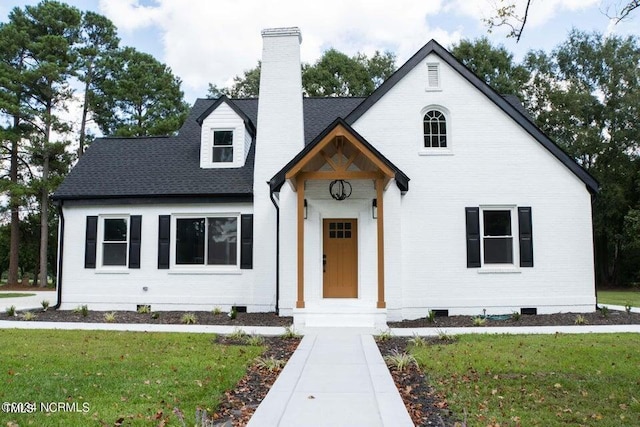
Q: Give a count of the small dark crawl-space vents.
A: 4